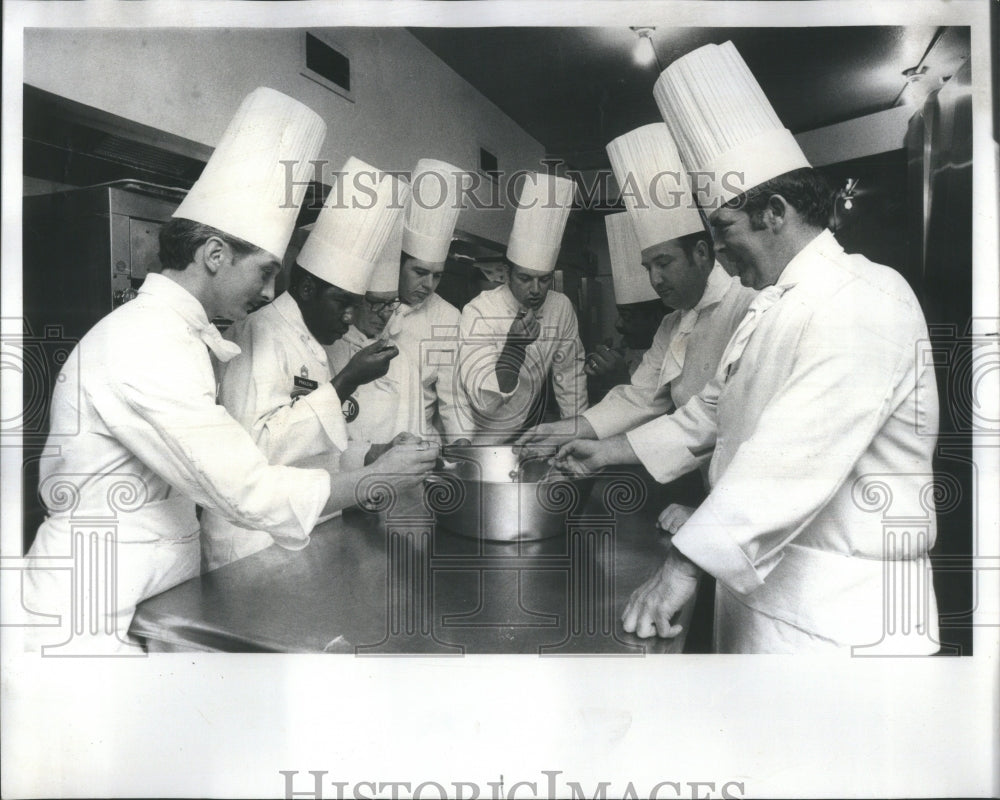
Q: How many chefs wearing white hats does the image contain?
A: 8